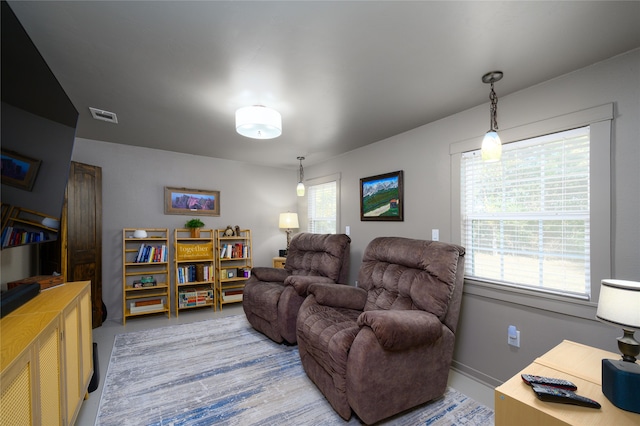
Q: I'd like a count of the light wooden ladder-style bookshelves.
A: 3